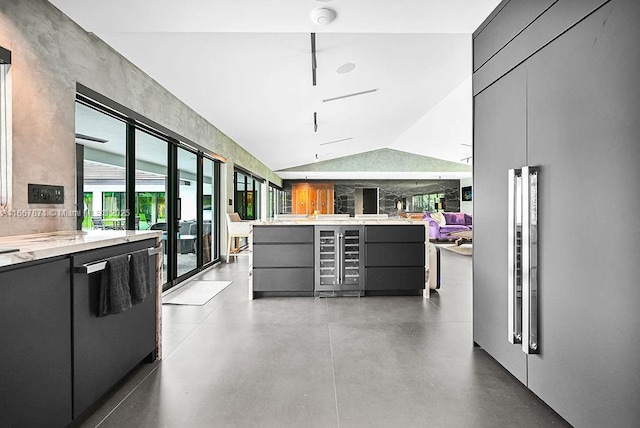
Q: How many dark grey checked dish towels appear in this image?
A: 2